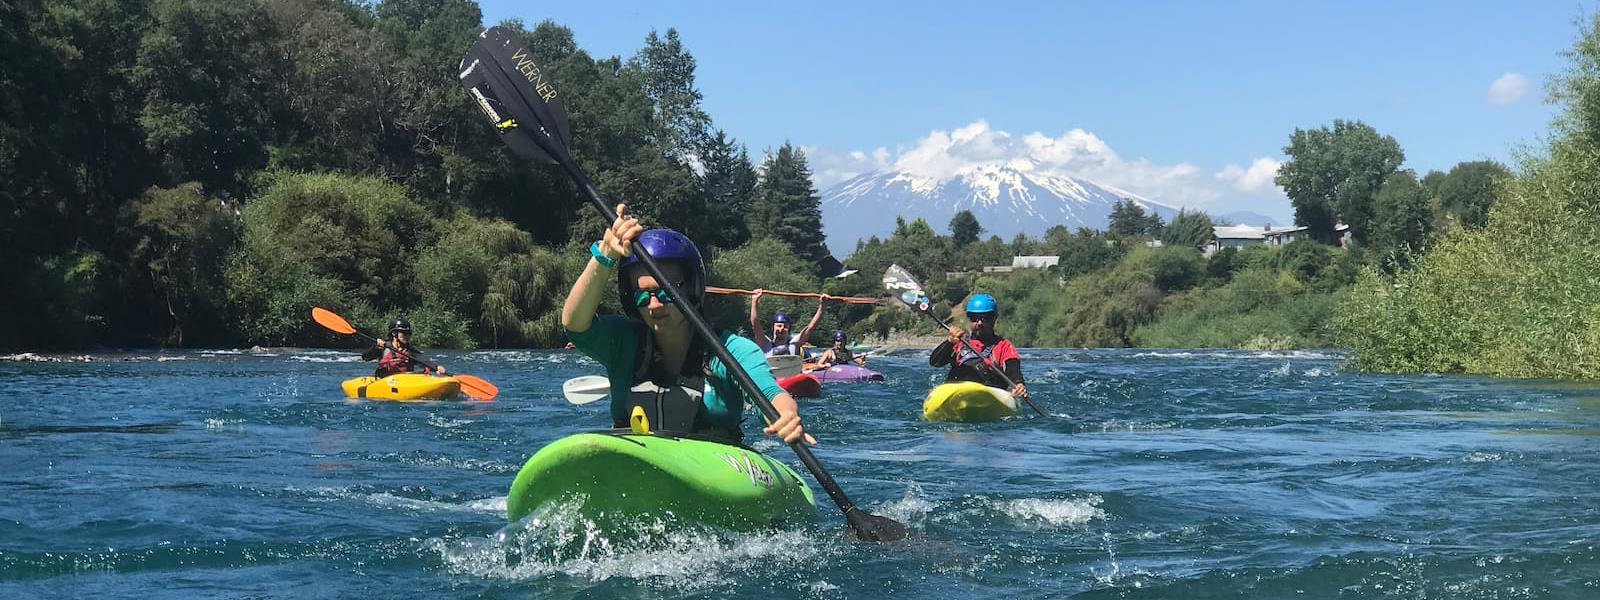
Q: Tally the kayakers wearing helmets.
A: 5